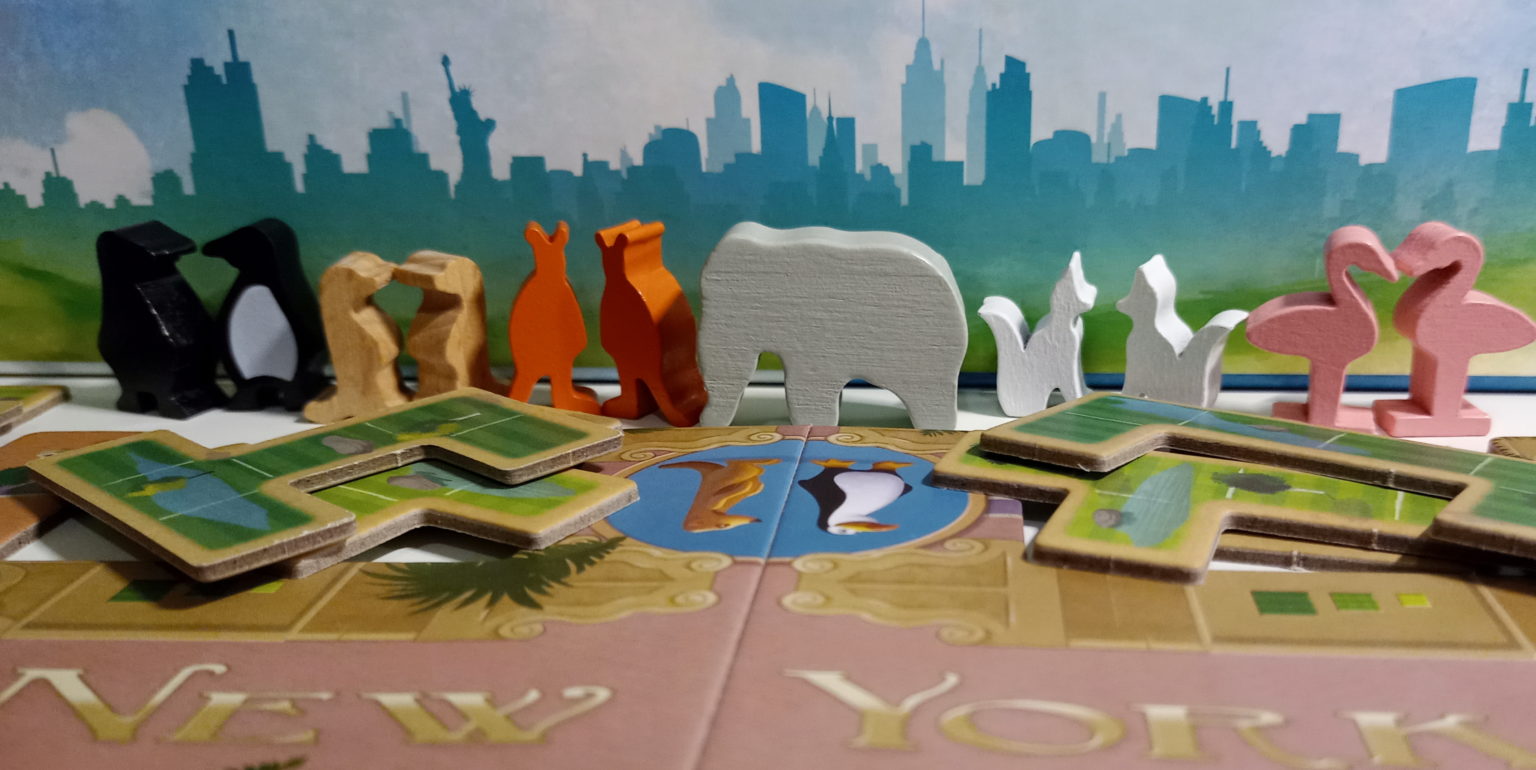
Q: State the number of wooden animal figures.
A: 11